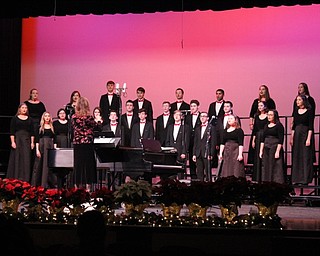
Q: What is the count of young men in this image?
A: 12